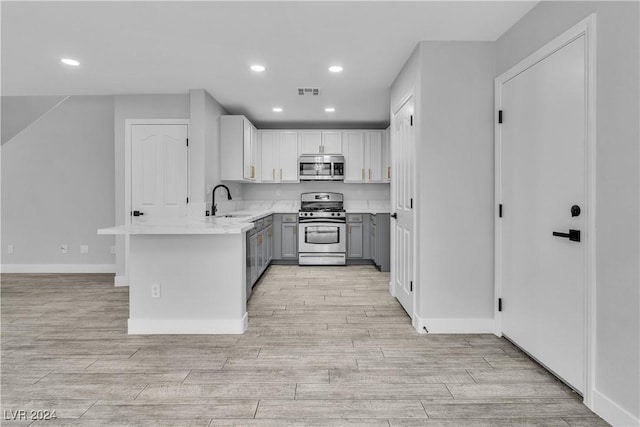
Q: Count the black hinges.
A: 8